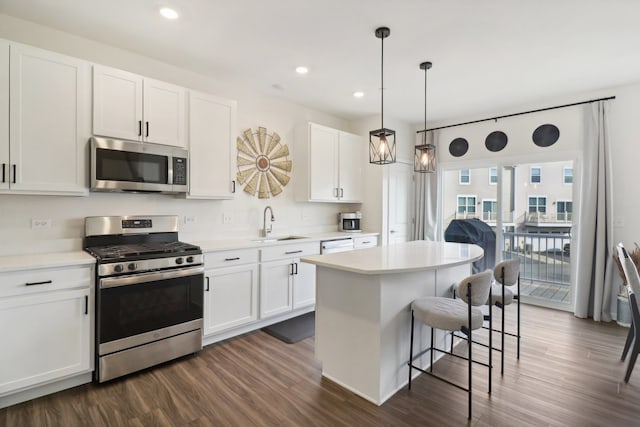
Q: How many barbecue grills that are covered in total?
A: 1